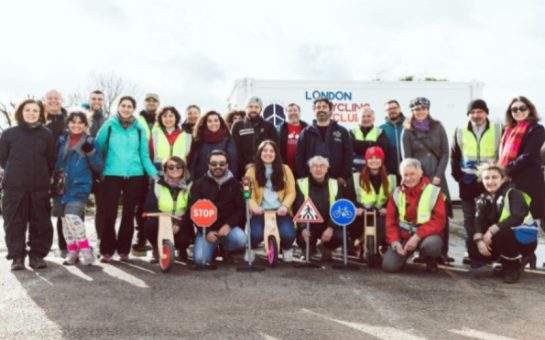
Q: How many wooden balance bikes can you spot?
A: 3